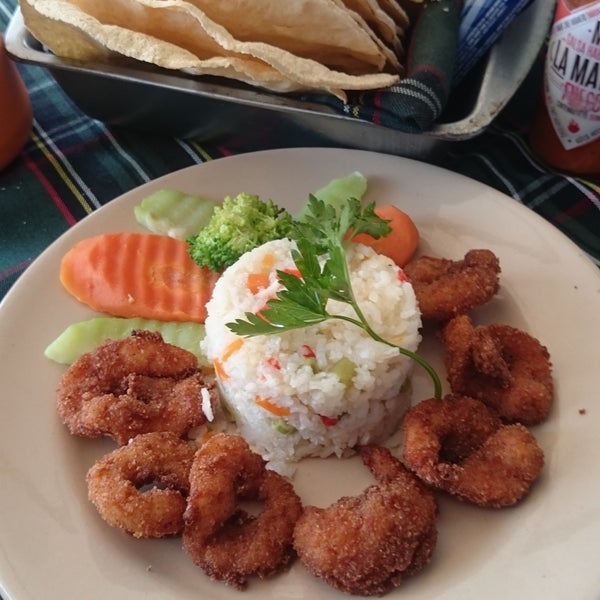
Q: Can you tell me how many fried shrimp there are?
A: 7